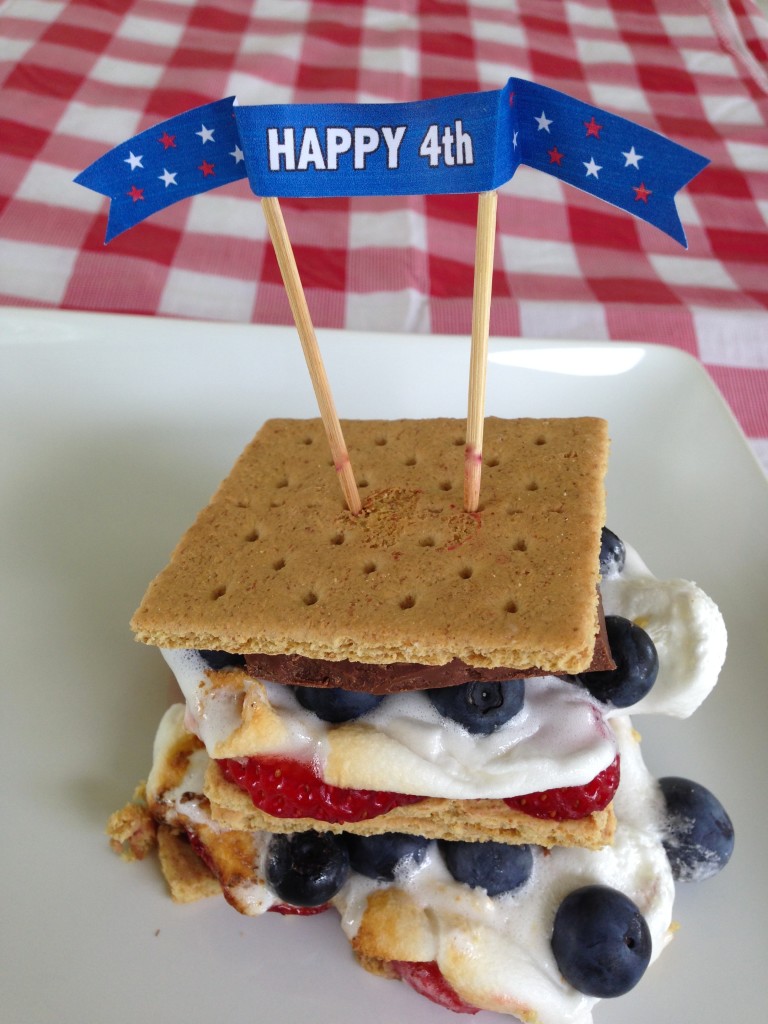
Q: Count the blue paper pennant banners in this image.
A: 1